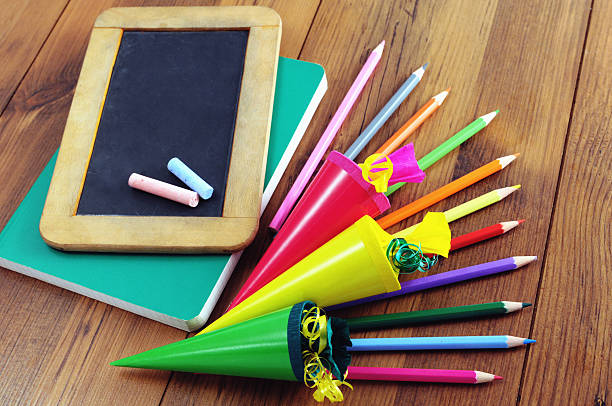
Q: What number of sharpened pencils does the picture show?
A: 11